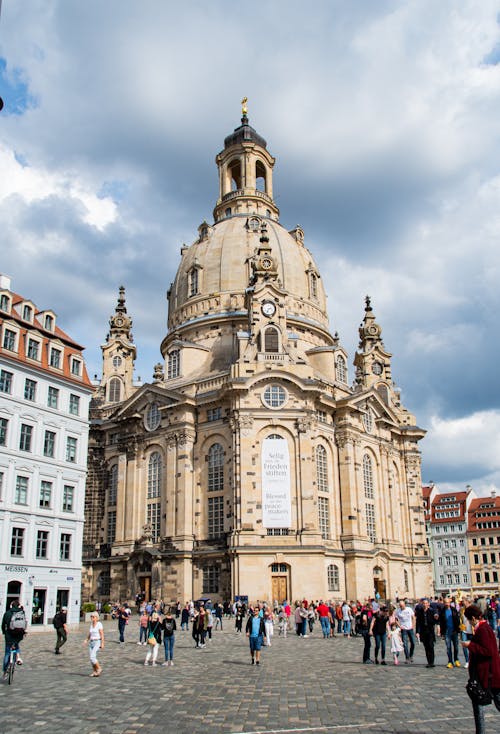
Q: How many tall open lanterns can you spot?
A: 1